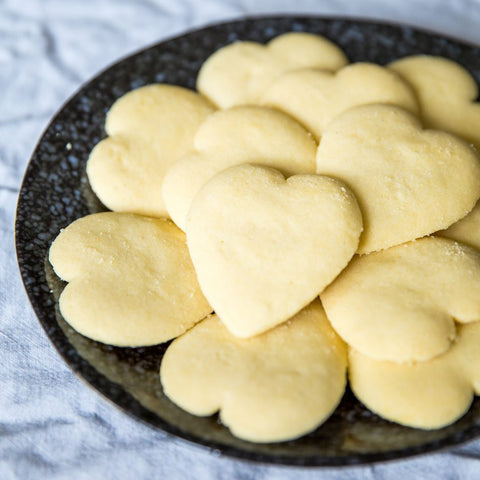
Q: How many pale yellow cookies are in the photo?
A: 12